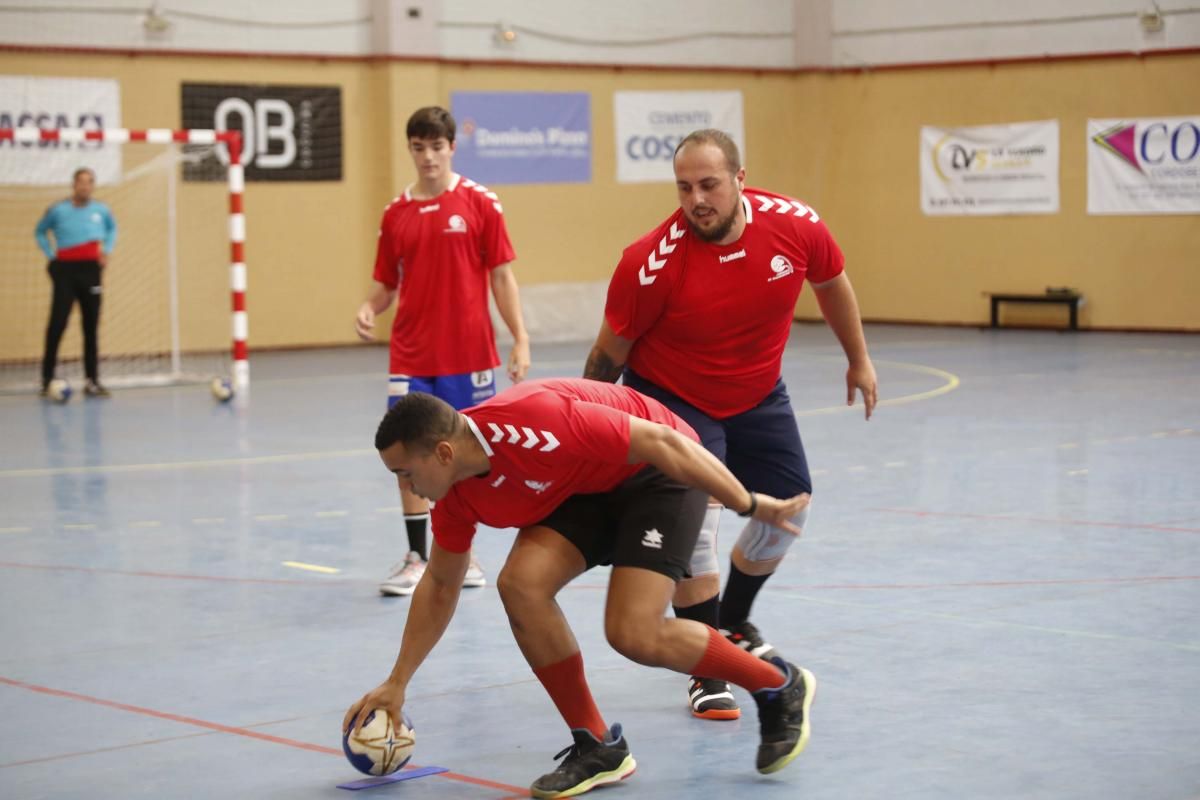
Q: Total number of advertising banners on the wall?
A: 6